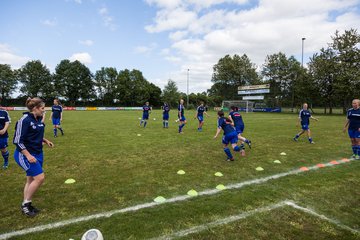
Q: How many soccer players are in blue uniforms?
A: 11